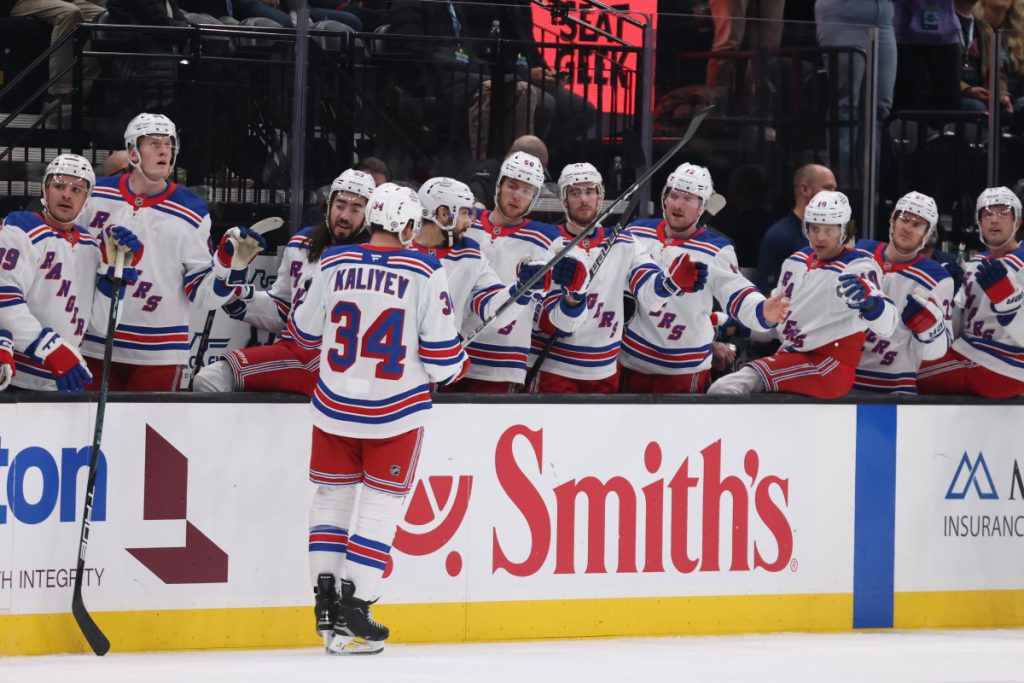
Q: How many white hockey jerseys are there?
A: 11